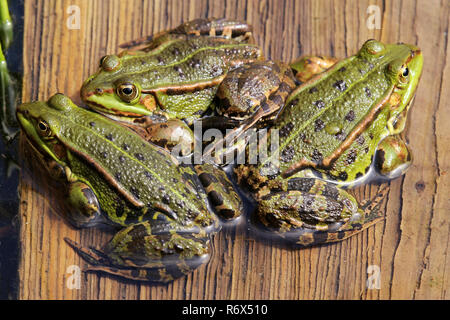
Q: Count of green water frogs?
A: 3